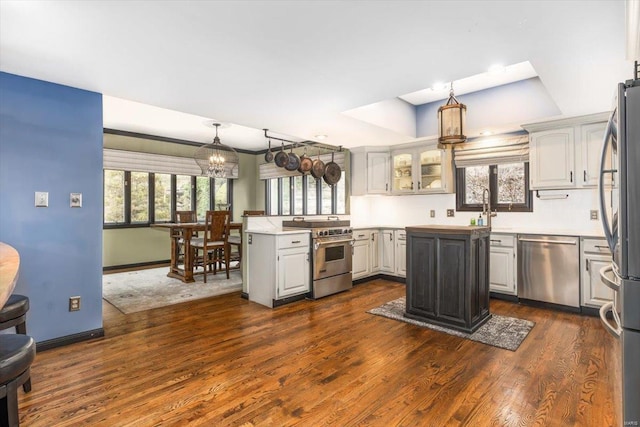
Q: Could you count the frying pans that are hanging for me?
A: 6